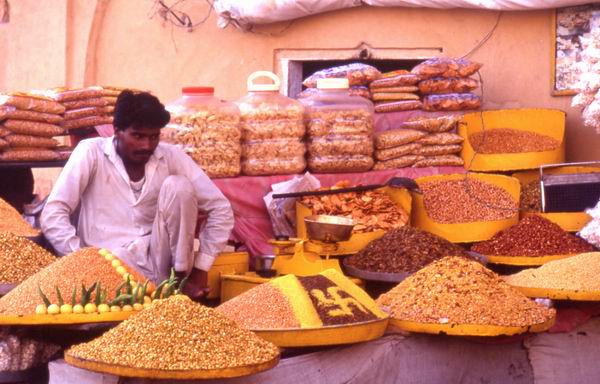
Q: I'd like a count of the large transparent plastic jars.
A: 3